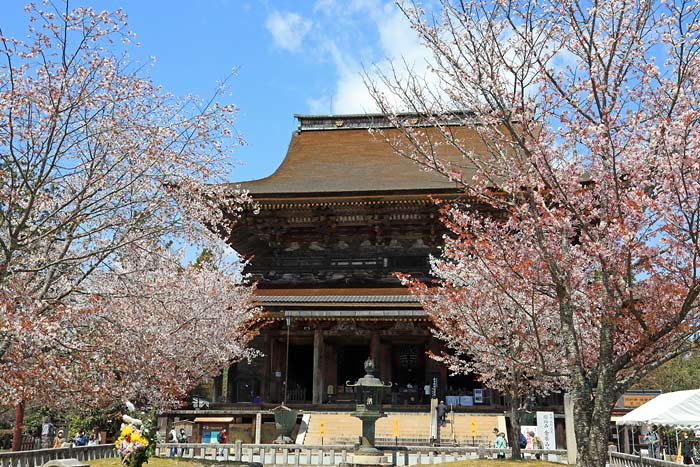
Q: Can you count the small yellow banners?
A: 3